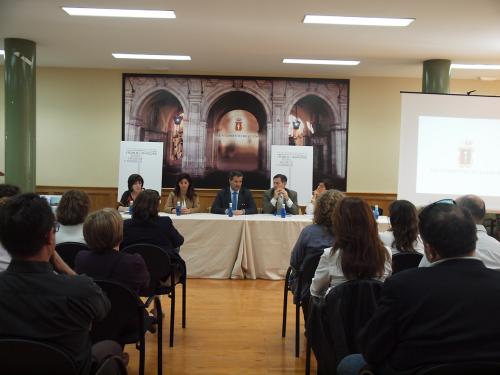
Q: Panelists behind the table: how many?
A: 5